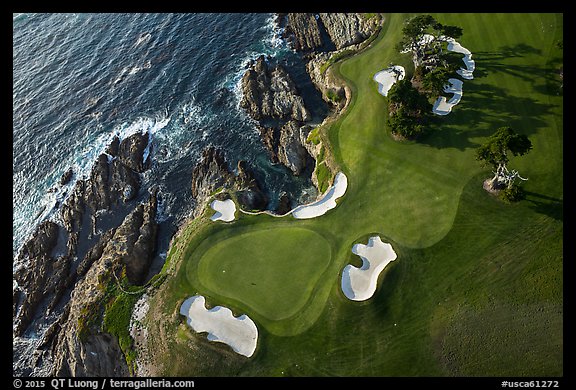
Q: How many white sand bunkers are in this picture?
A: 7